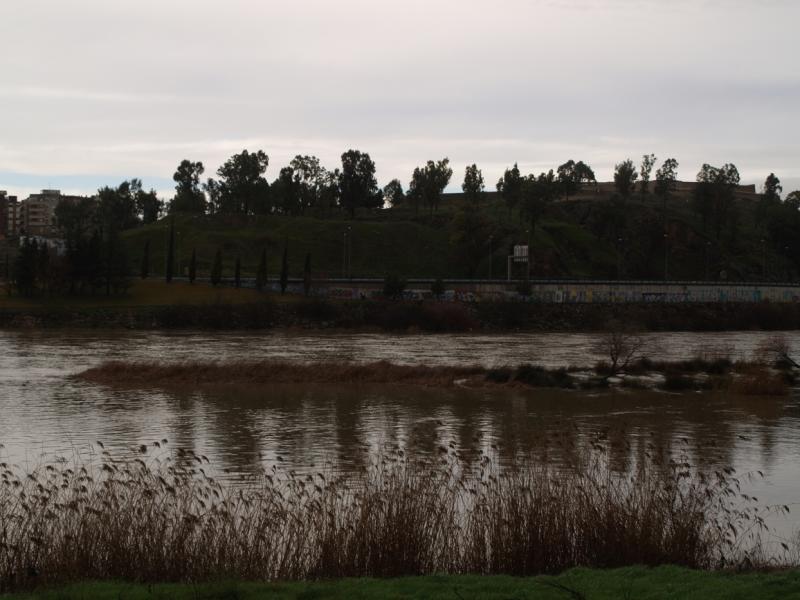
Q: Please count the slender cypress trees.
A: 8